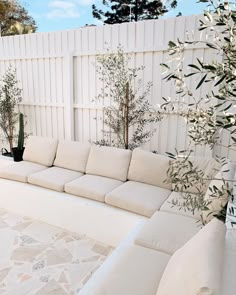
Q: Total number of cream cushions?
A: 14